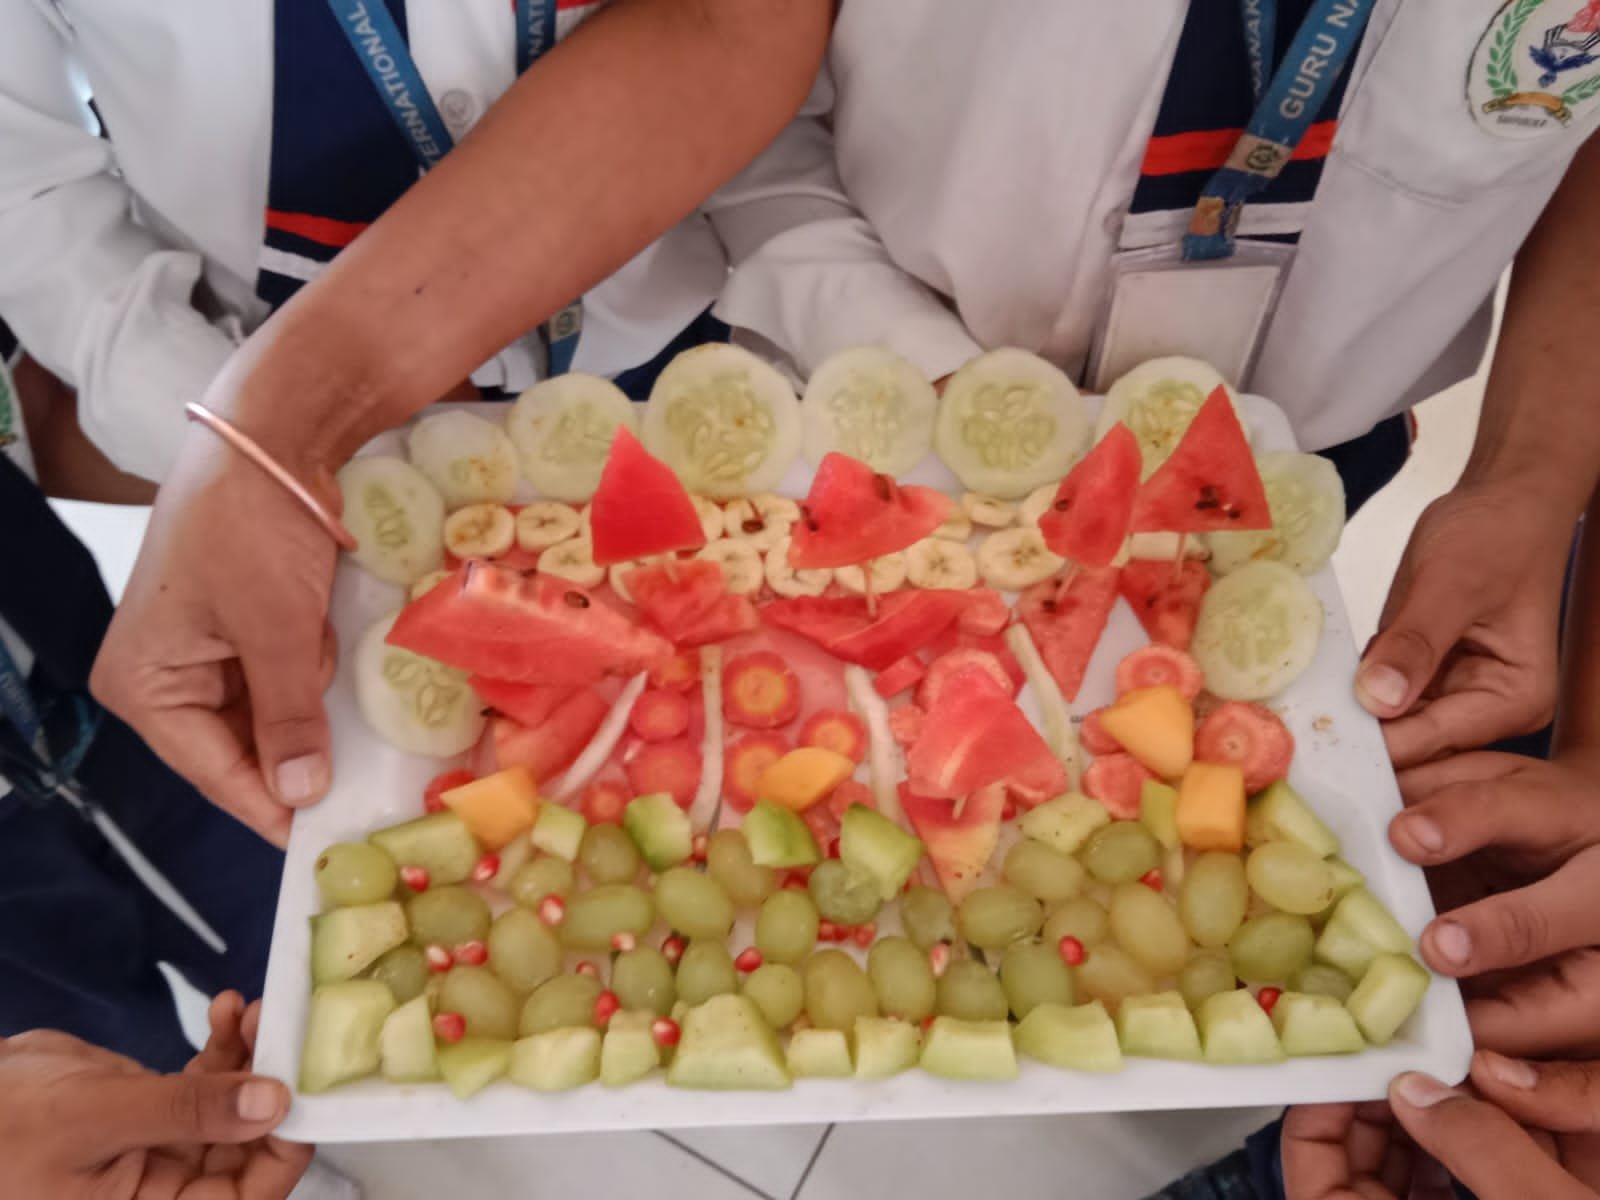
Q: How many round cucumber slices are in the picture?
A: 10